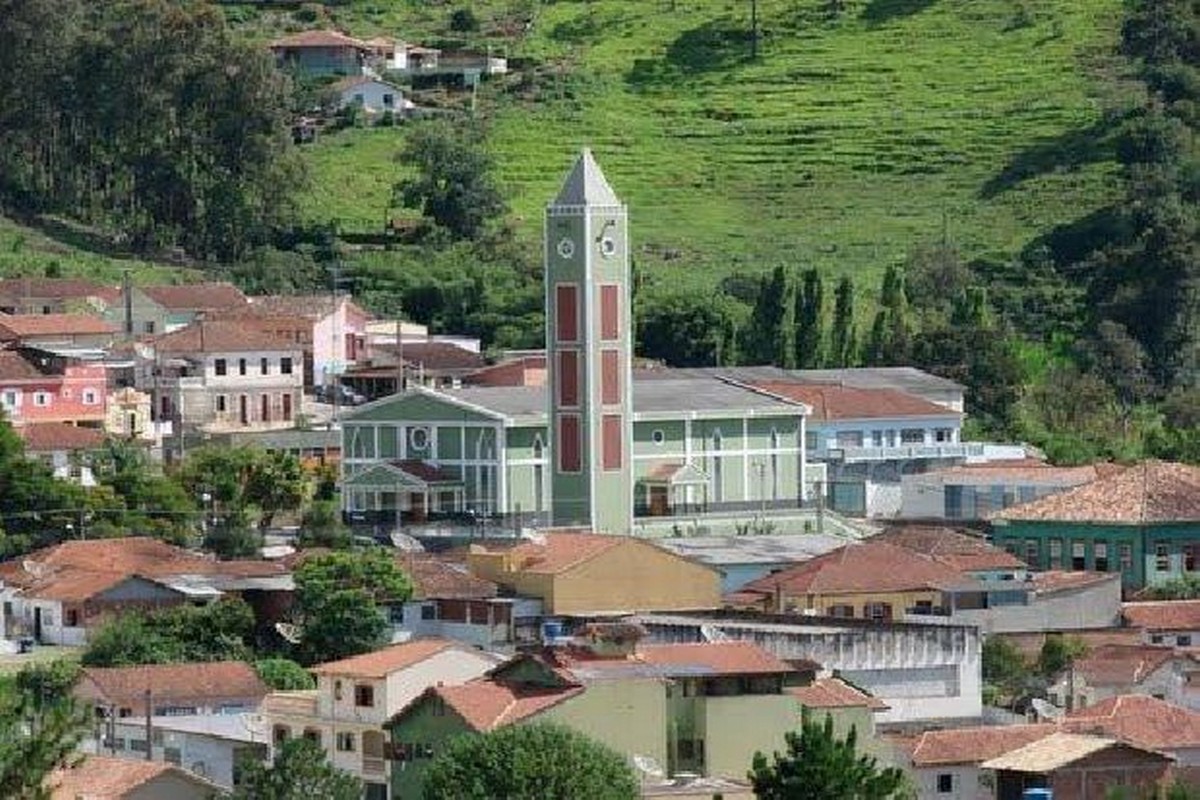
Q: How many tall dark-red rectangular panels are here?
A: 6